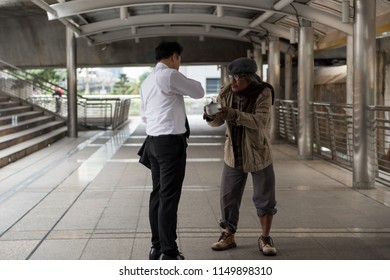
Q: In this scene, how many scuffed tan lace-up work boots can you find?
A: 2